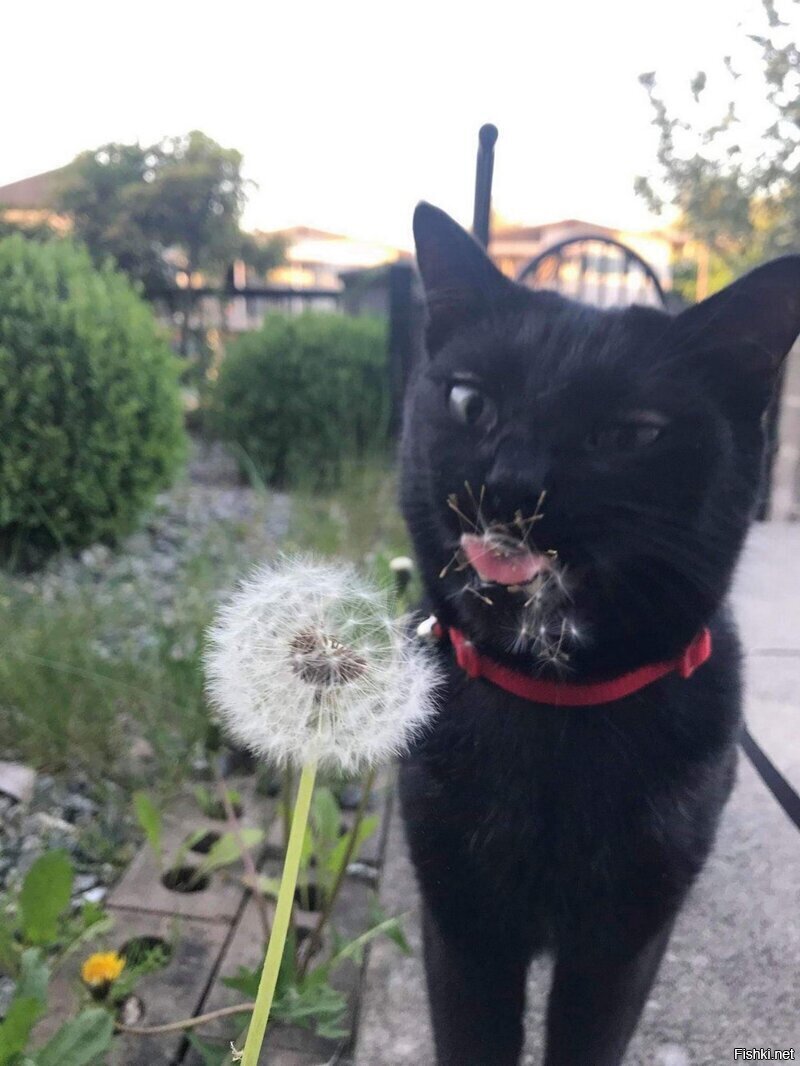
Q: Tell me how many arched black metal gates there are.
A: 1